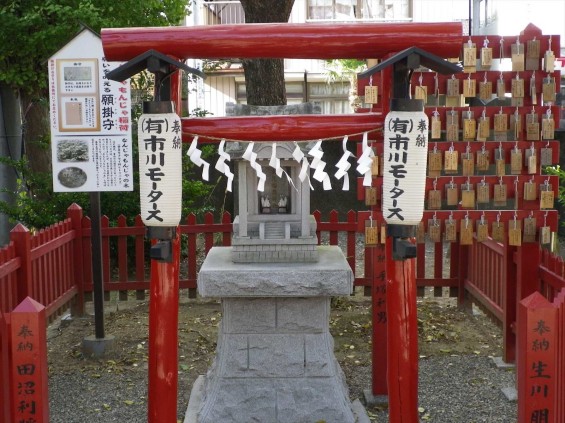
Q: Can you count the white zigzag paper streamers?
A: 8